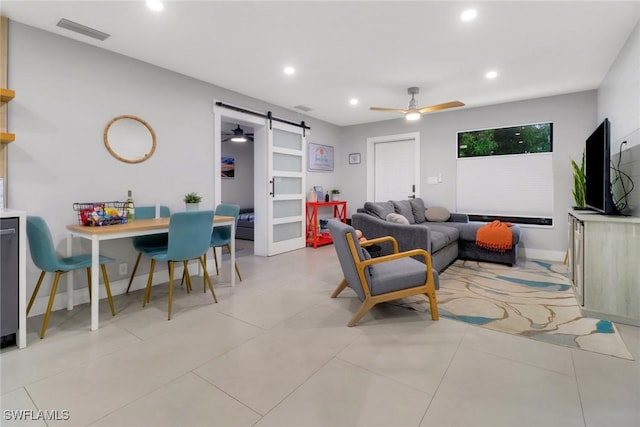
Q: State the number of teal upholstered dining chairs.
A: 4